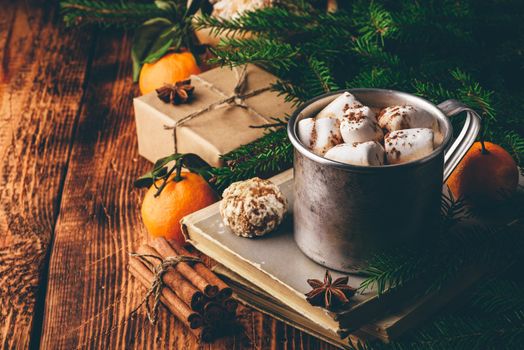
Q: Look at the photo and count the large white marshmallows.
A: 6